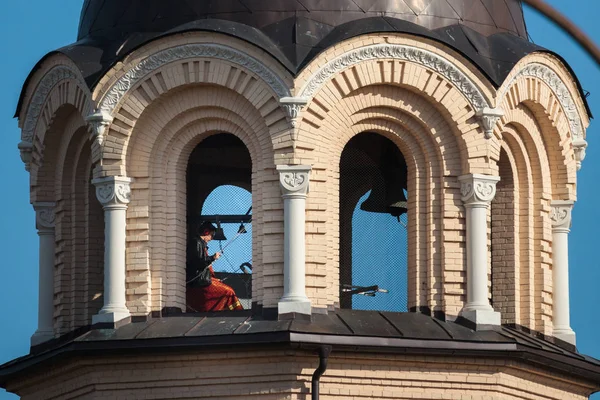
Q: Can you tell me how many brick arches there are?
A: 4